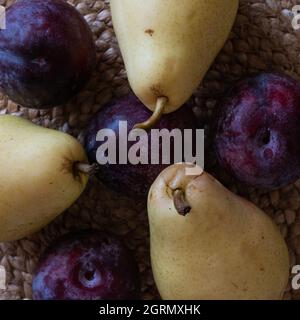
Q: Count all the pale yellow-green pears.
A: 3